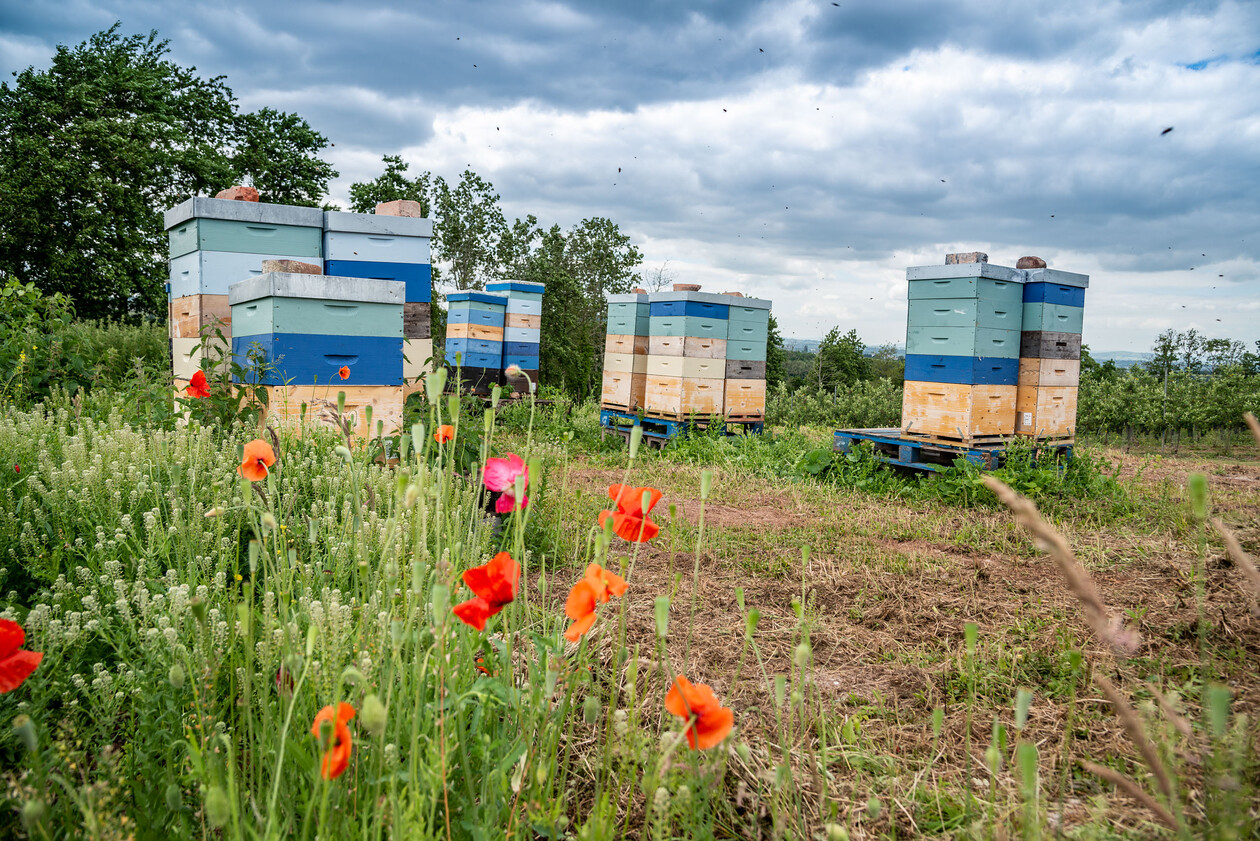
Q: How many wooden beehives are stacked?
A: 10